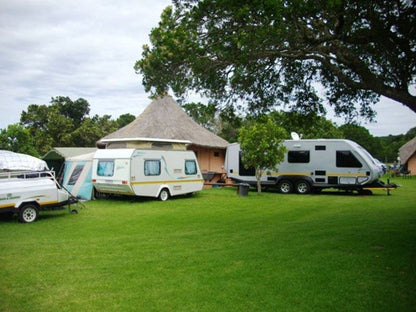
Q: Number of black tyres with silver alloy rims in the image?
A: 2